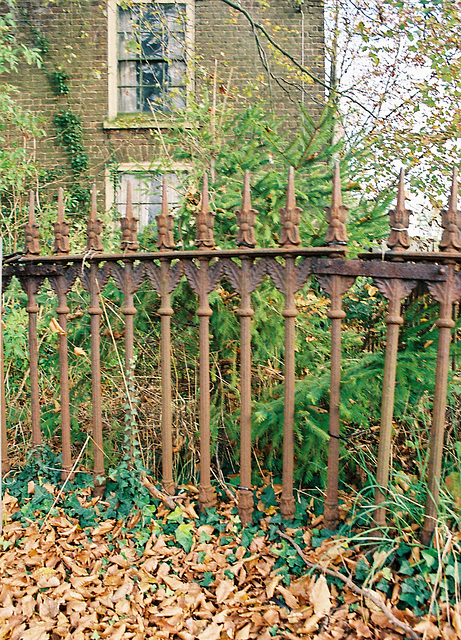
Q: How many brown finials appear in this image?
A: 11